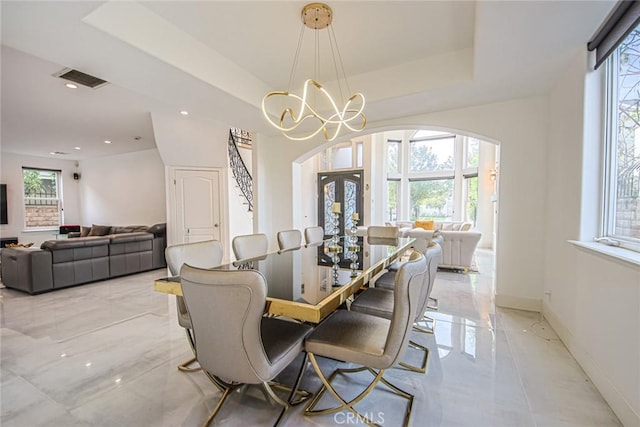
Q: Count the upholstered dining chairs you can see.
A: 10